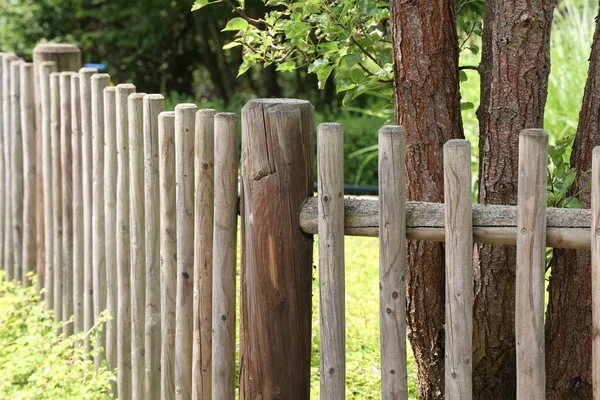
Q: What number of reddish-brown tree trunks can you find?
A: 3